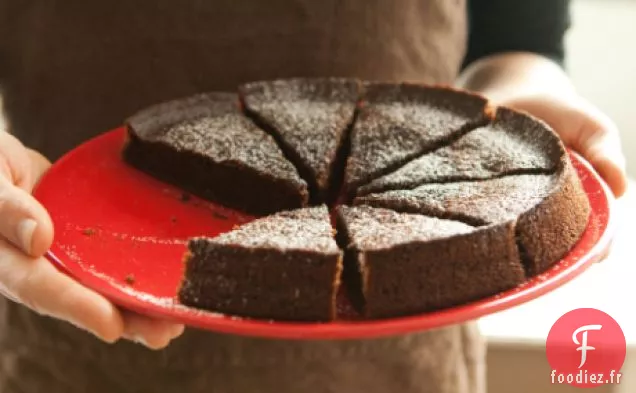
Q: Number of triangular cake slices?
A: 7